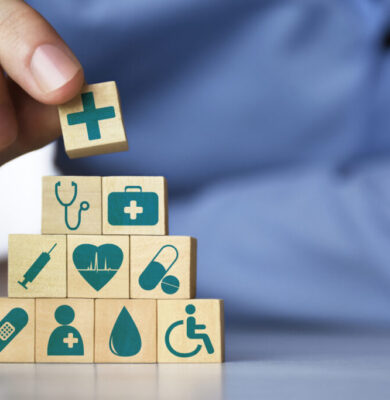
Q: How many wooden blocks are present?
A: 10